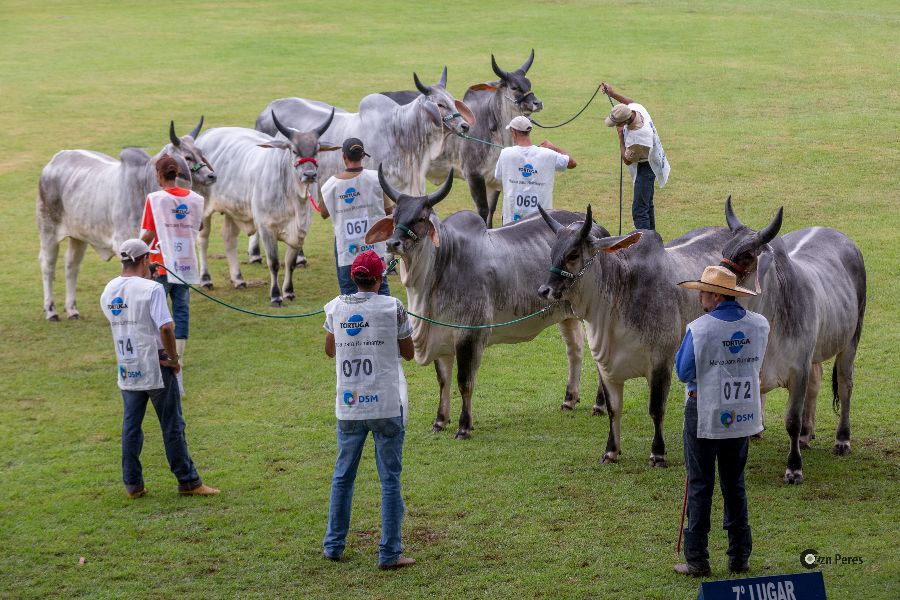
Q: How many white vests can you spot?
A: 7